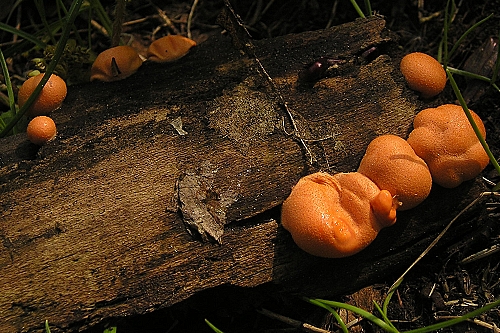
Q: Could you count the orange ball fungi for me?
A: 8